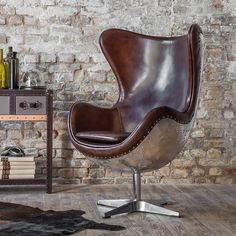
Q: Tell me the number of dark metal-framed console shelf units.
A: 1